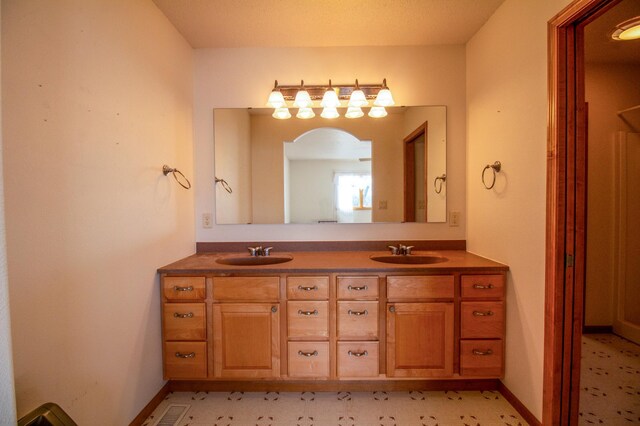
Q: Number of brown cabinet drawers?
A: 12